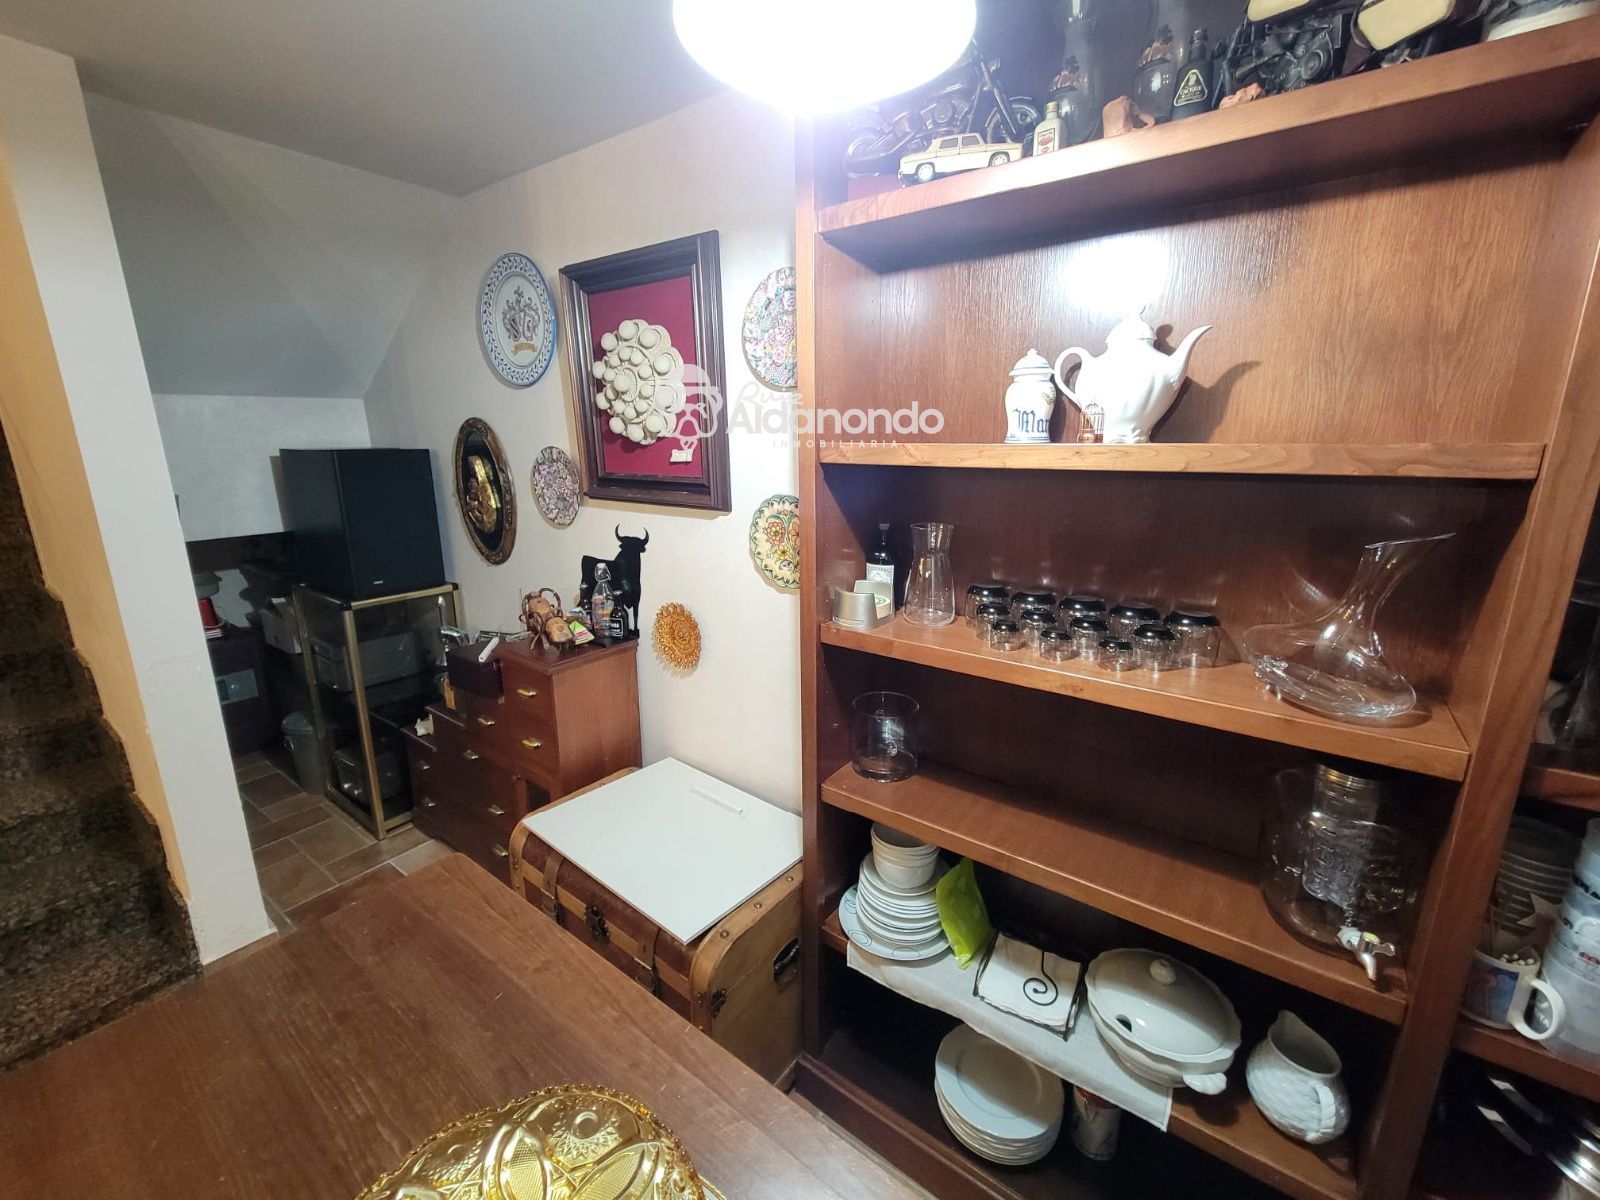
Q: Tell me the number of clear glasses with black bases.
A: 12